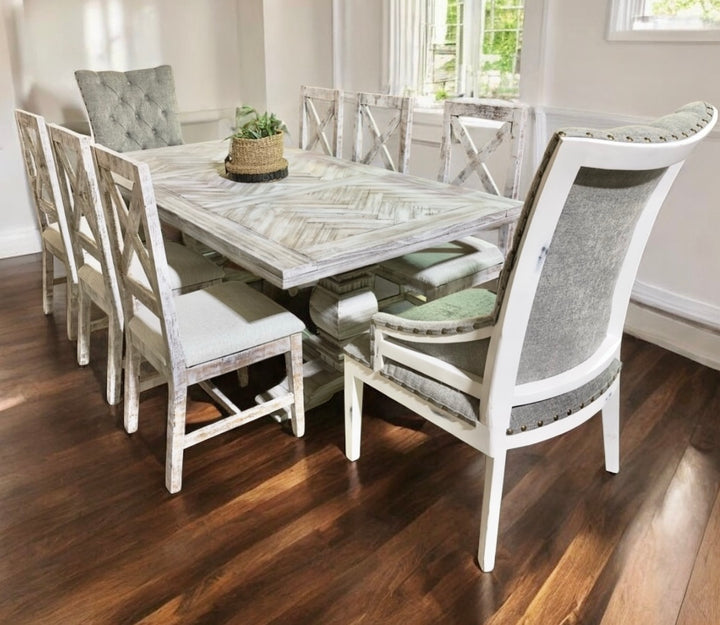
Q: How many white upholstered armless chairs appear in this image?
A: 6